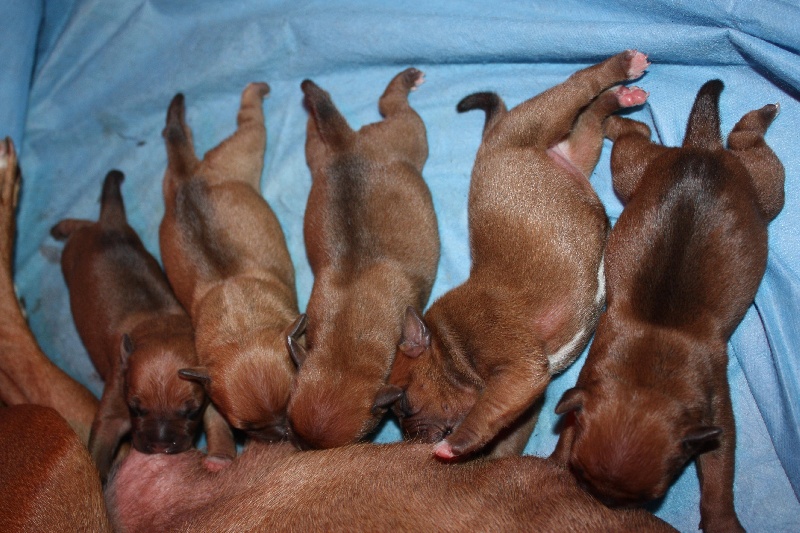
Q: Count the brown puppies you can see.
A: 5